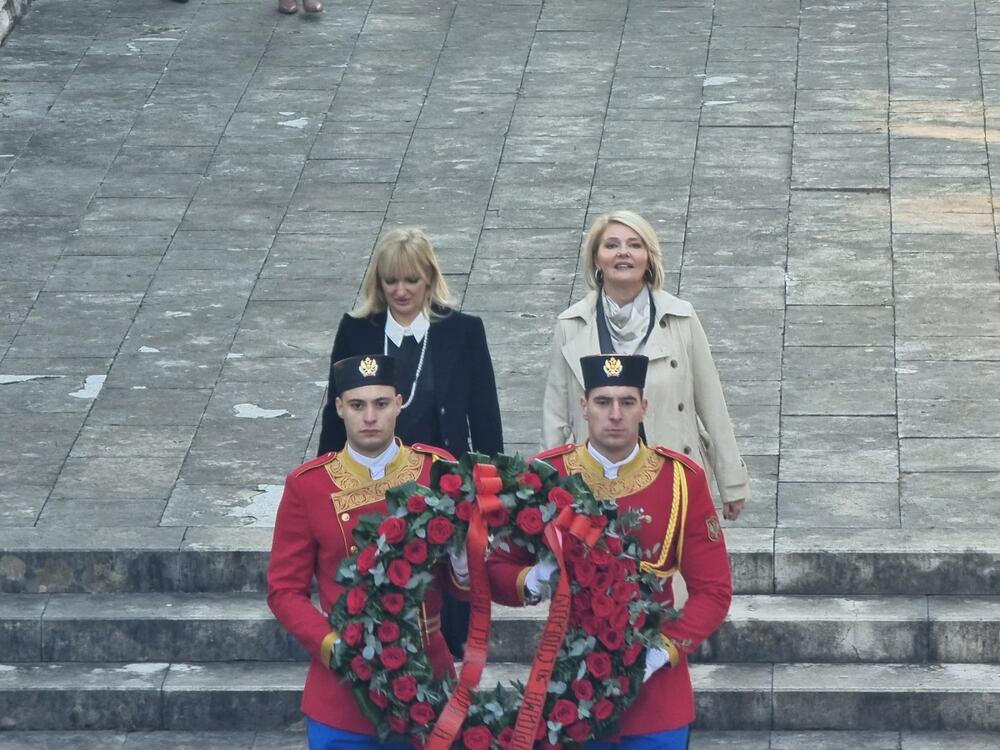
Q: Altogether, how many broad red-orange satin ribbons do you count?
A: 2